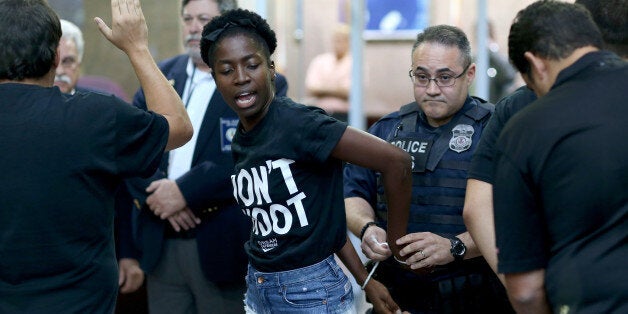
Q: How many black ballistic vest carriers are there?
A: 1